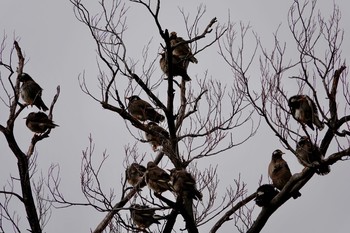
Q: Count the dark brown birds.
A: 14